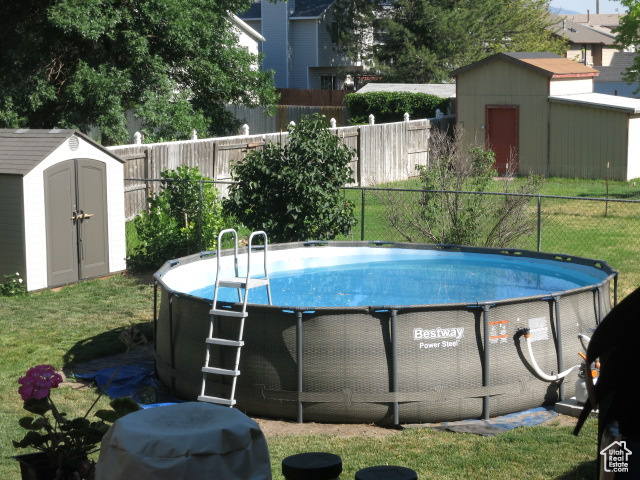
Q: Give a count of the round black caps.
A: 2